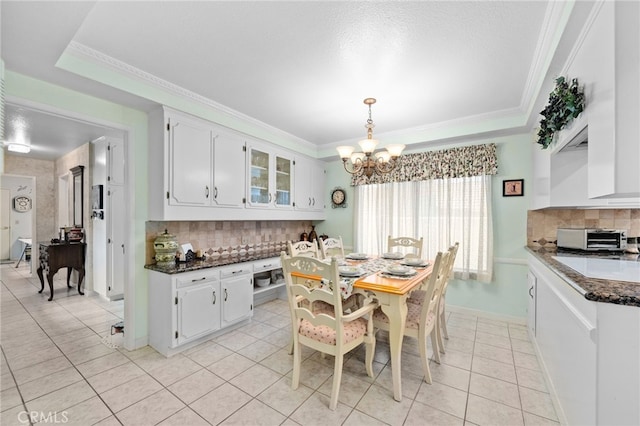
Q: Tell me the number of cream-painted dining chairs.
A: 6